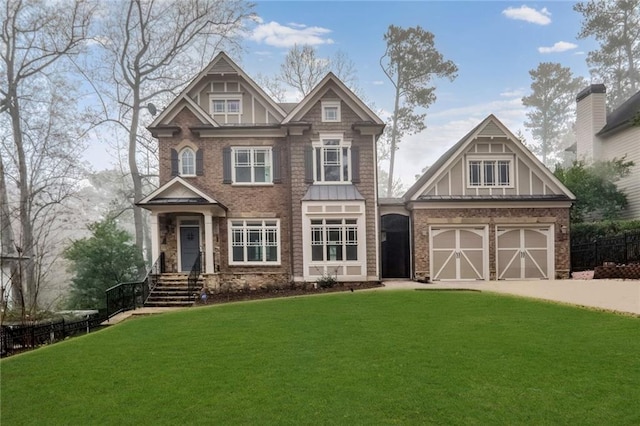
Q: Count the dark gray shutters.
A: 6